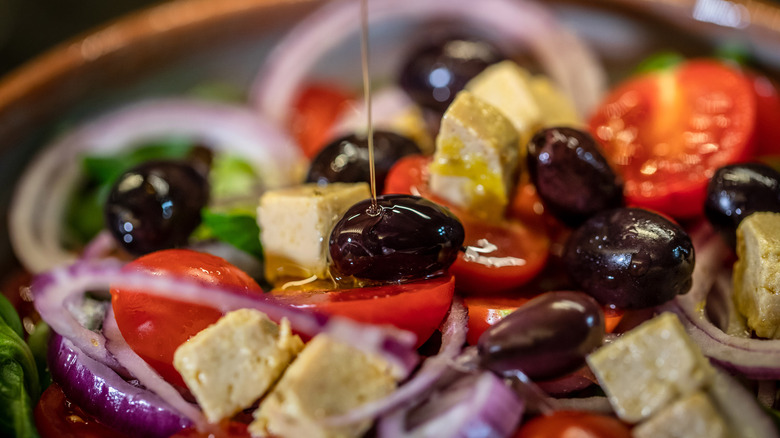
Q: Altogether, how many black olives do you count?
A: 8